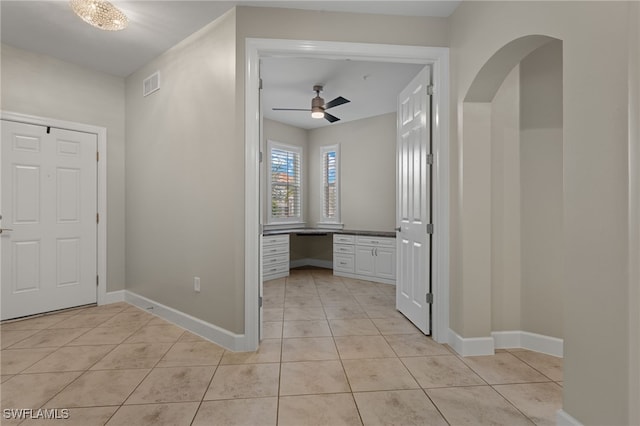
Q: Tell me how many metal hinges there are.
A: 11